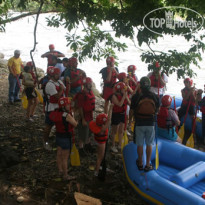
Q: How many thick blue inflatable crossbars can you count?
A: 1